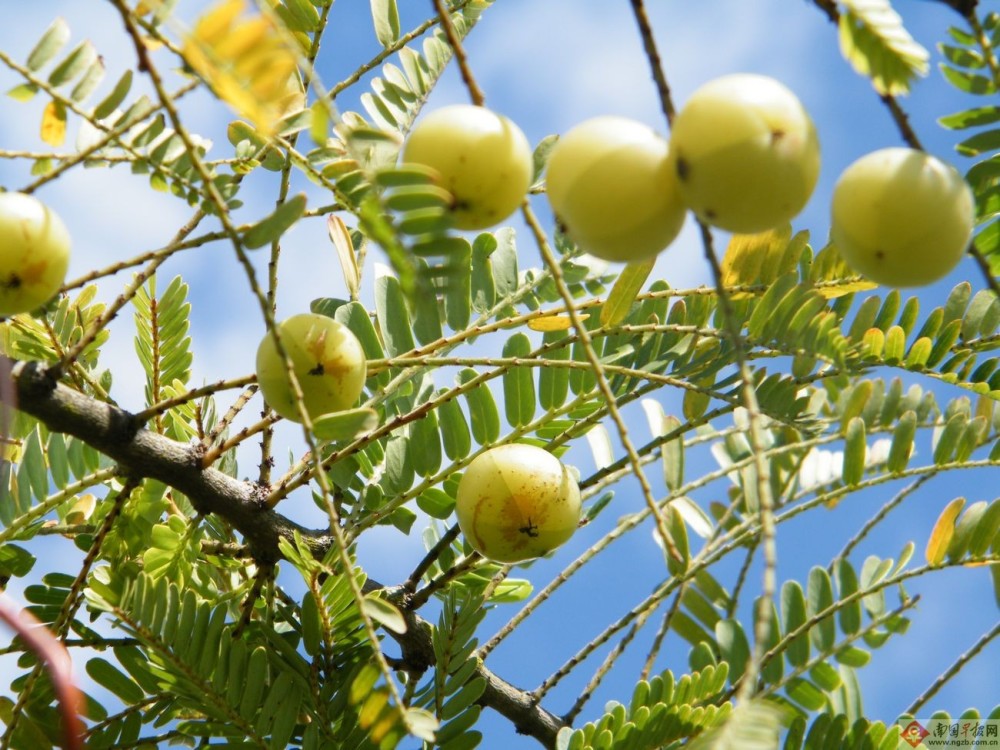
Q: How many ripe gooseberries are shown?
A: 7